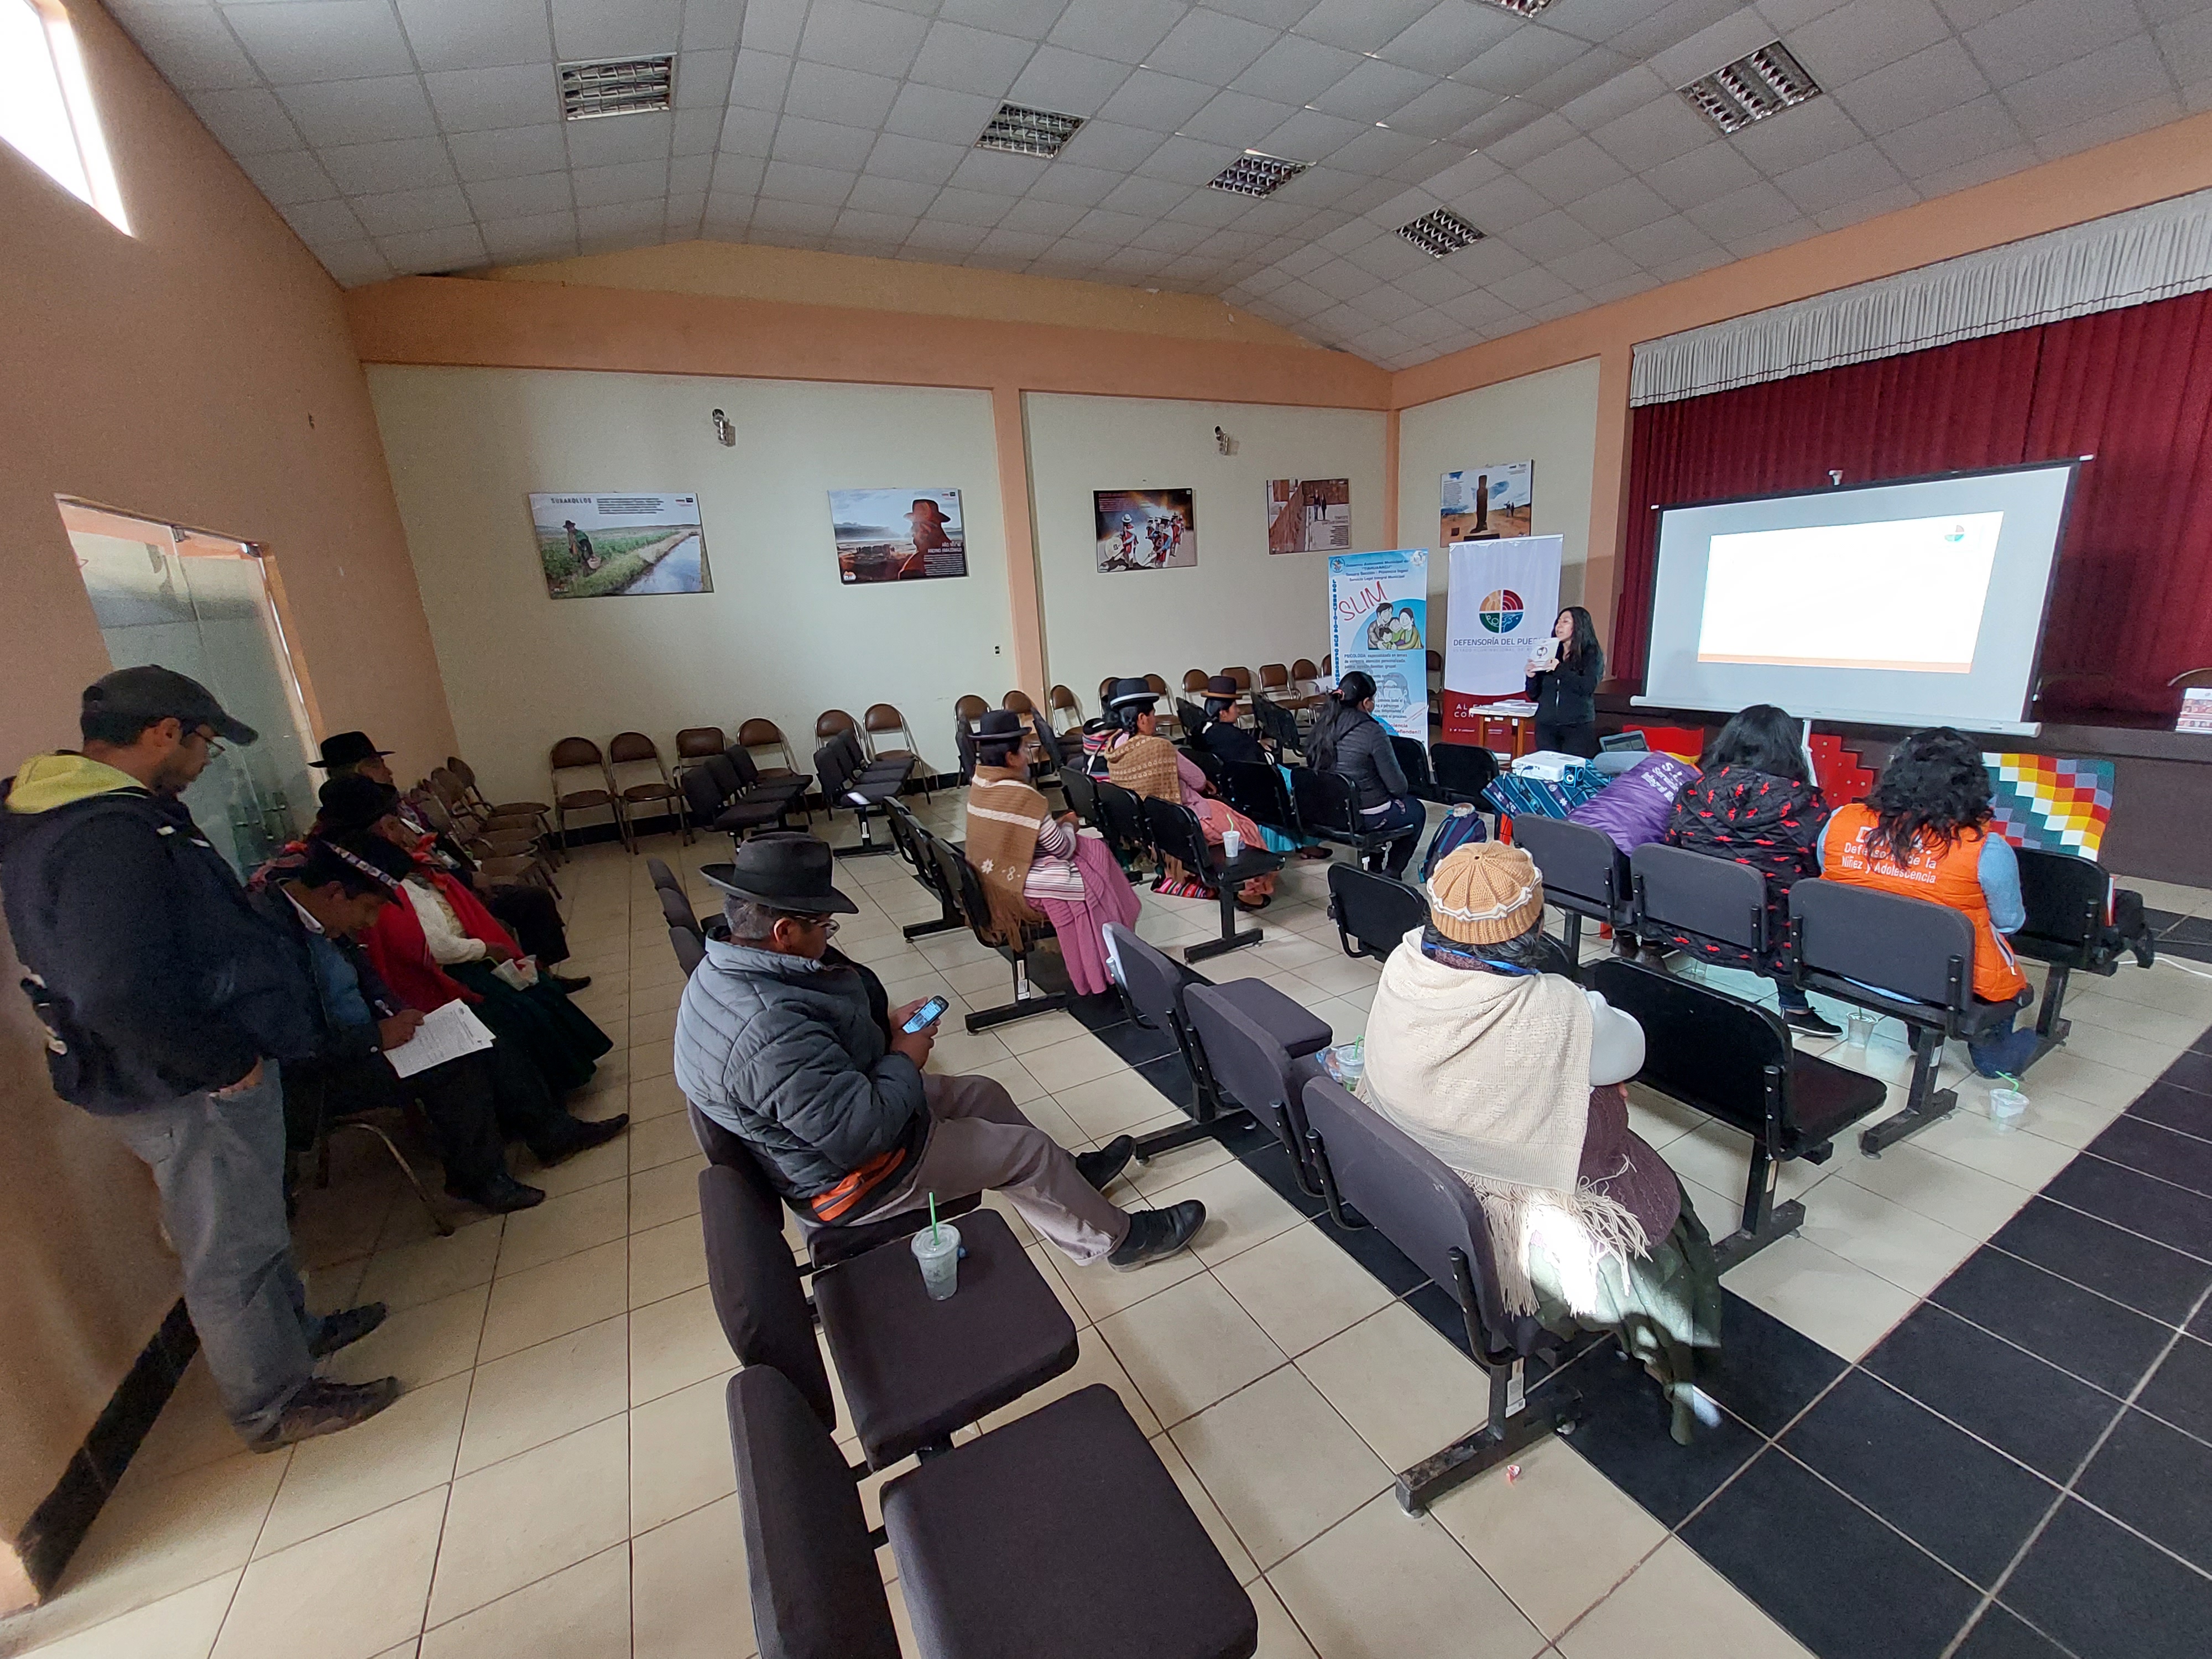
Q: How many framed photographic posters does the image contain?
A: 5